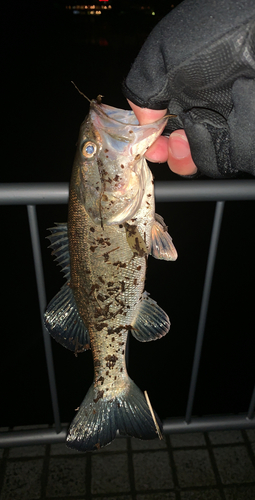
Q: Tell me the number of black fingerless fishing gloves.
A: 1